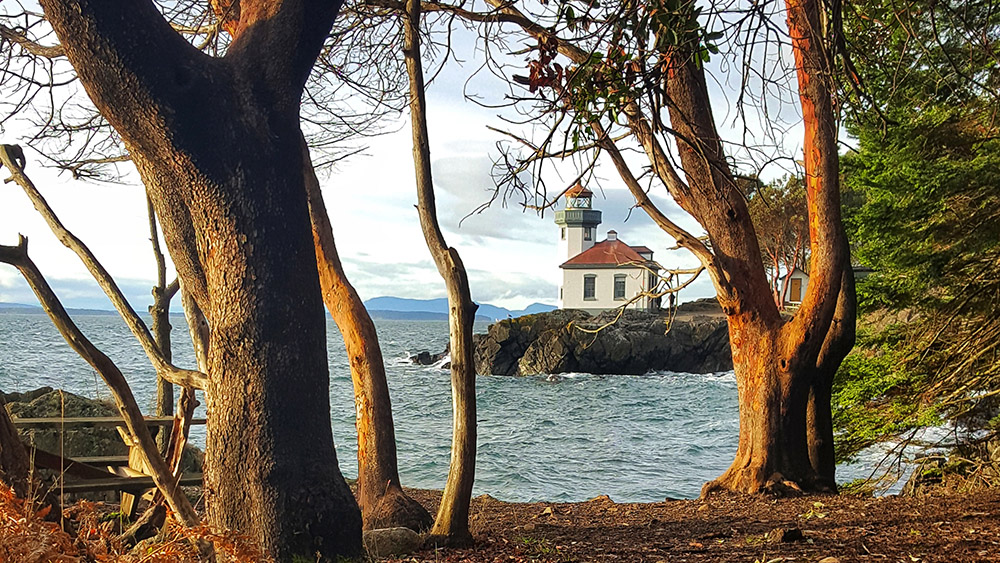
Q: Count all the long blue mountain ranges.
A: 1